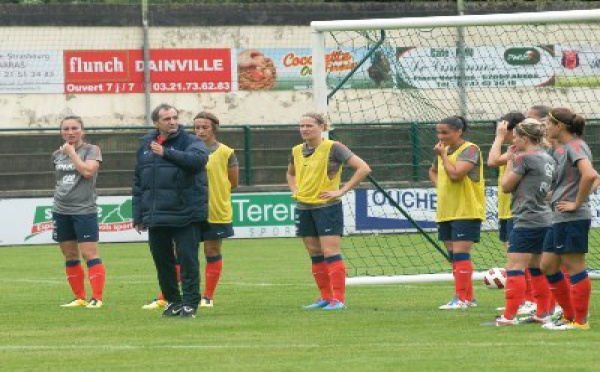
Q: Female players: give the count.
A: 8